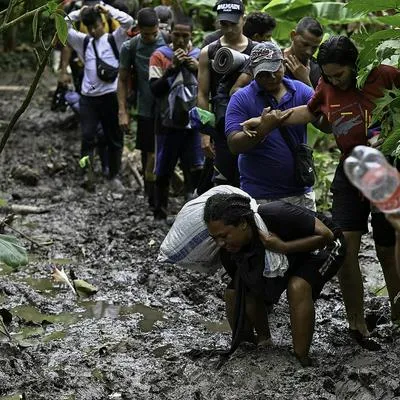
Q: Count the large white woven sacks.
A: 1